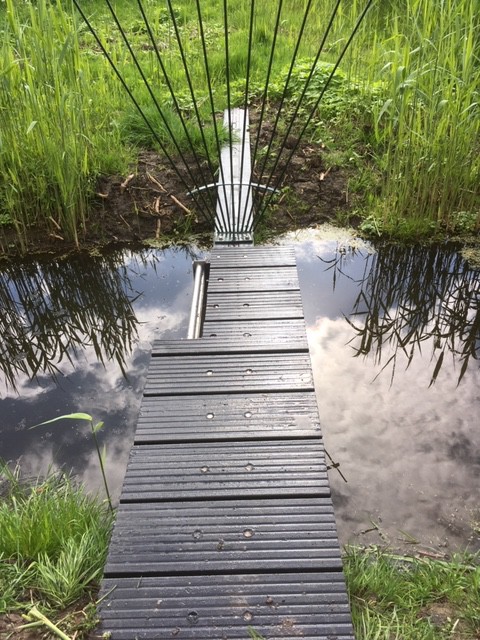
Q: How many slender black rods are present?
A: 11